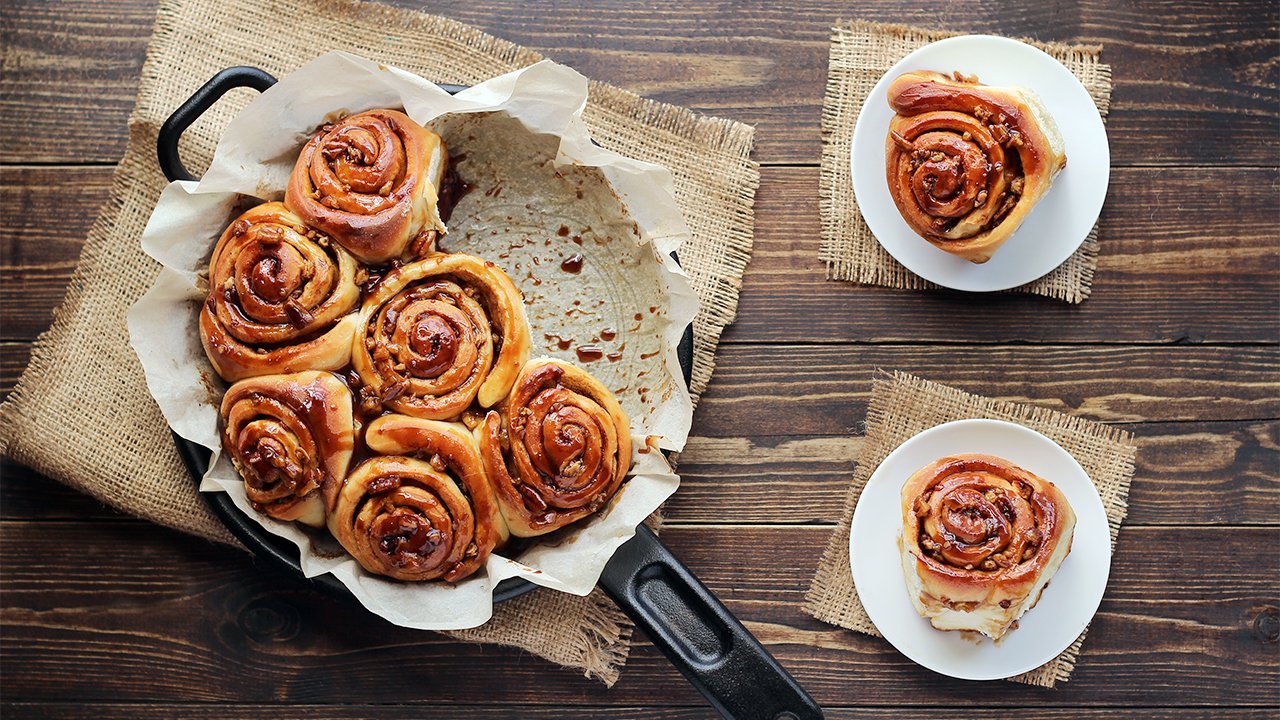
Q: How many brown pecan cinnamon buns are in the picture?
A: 8